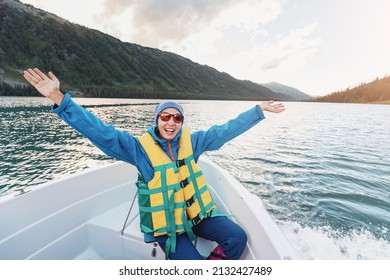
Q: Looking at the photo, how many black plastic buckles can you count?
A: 4